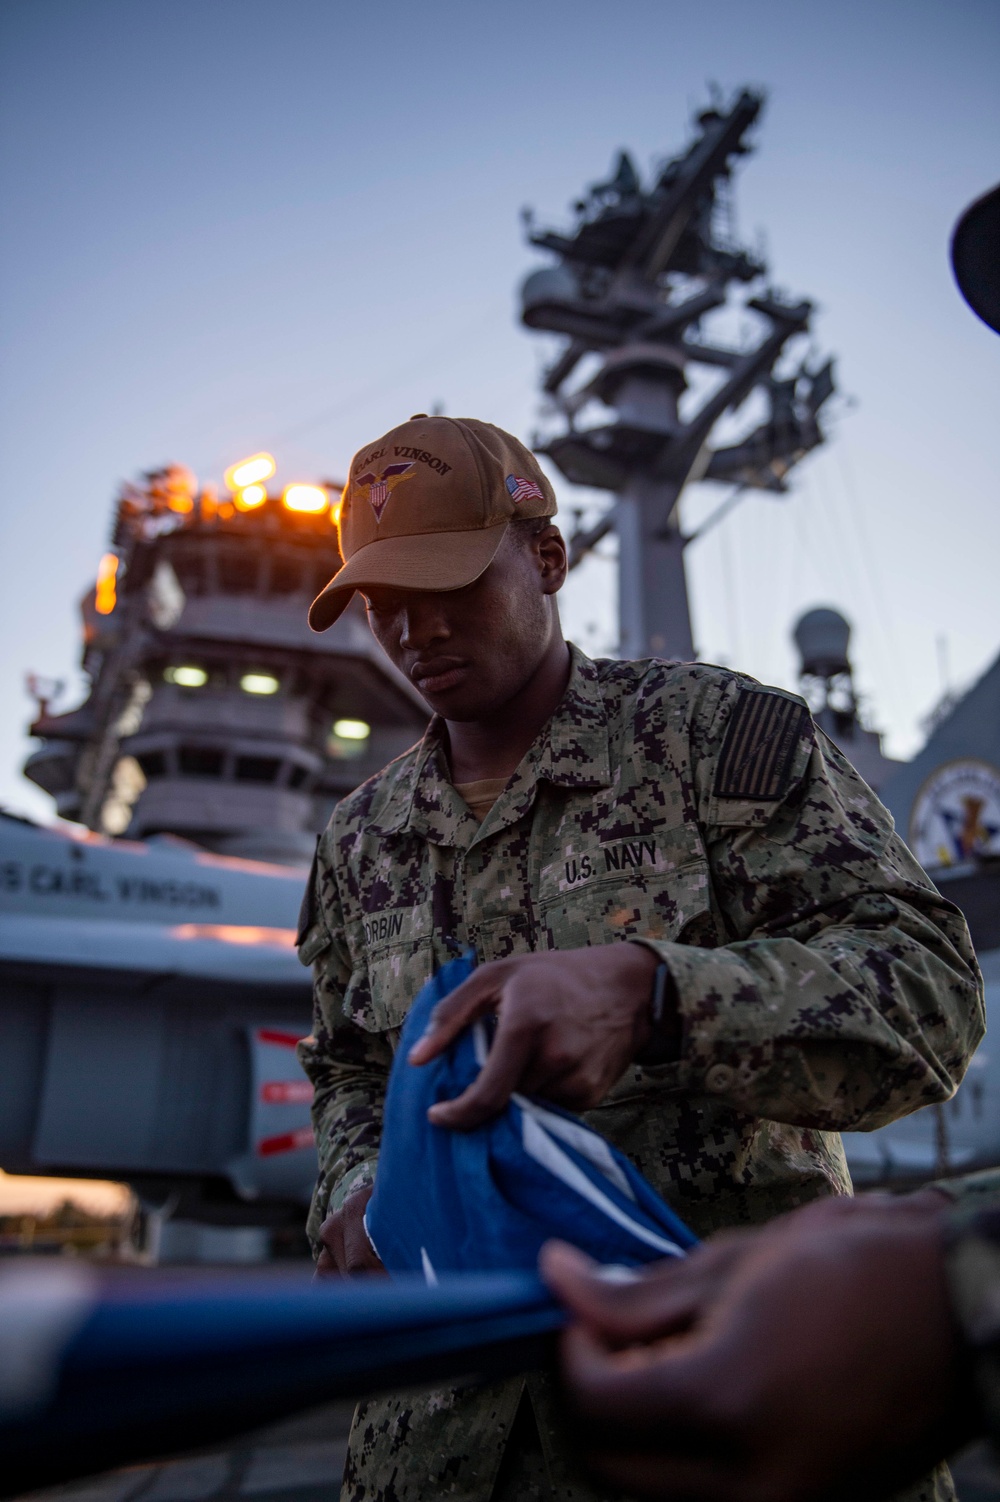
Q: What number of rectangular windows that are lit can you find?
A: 3